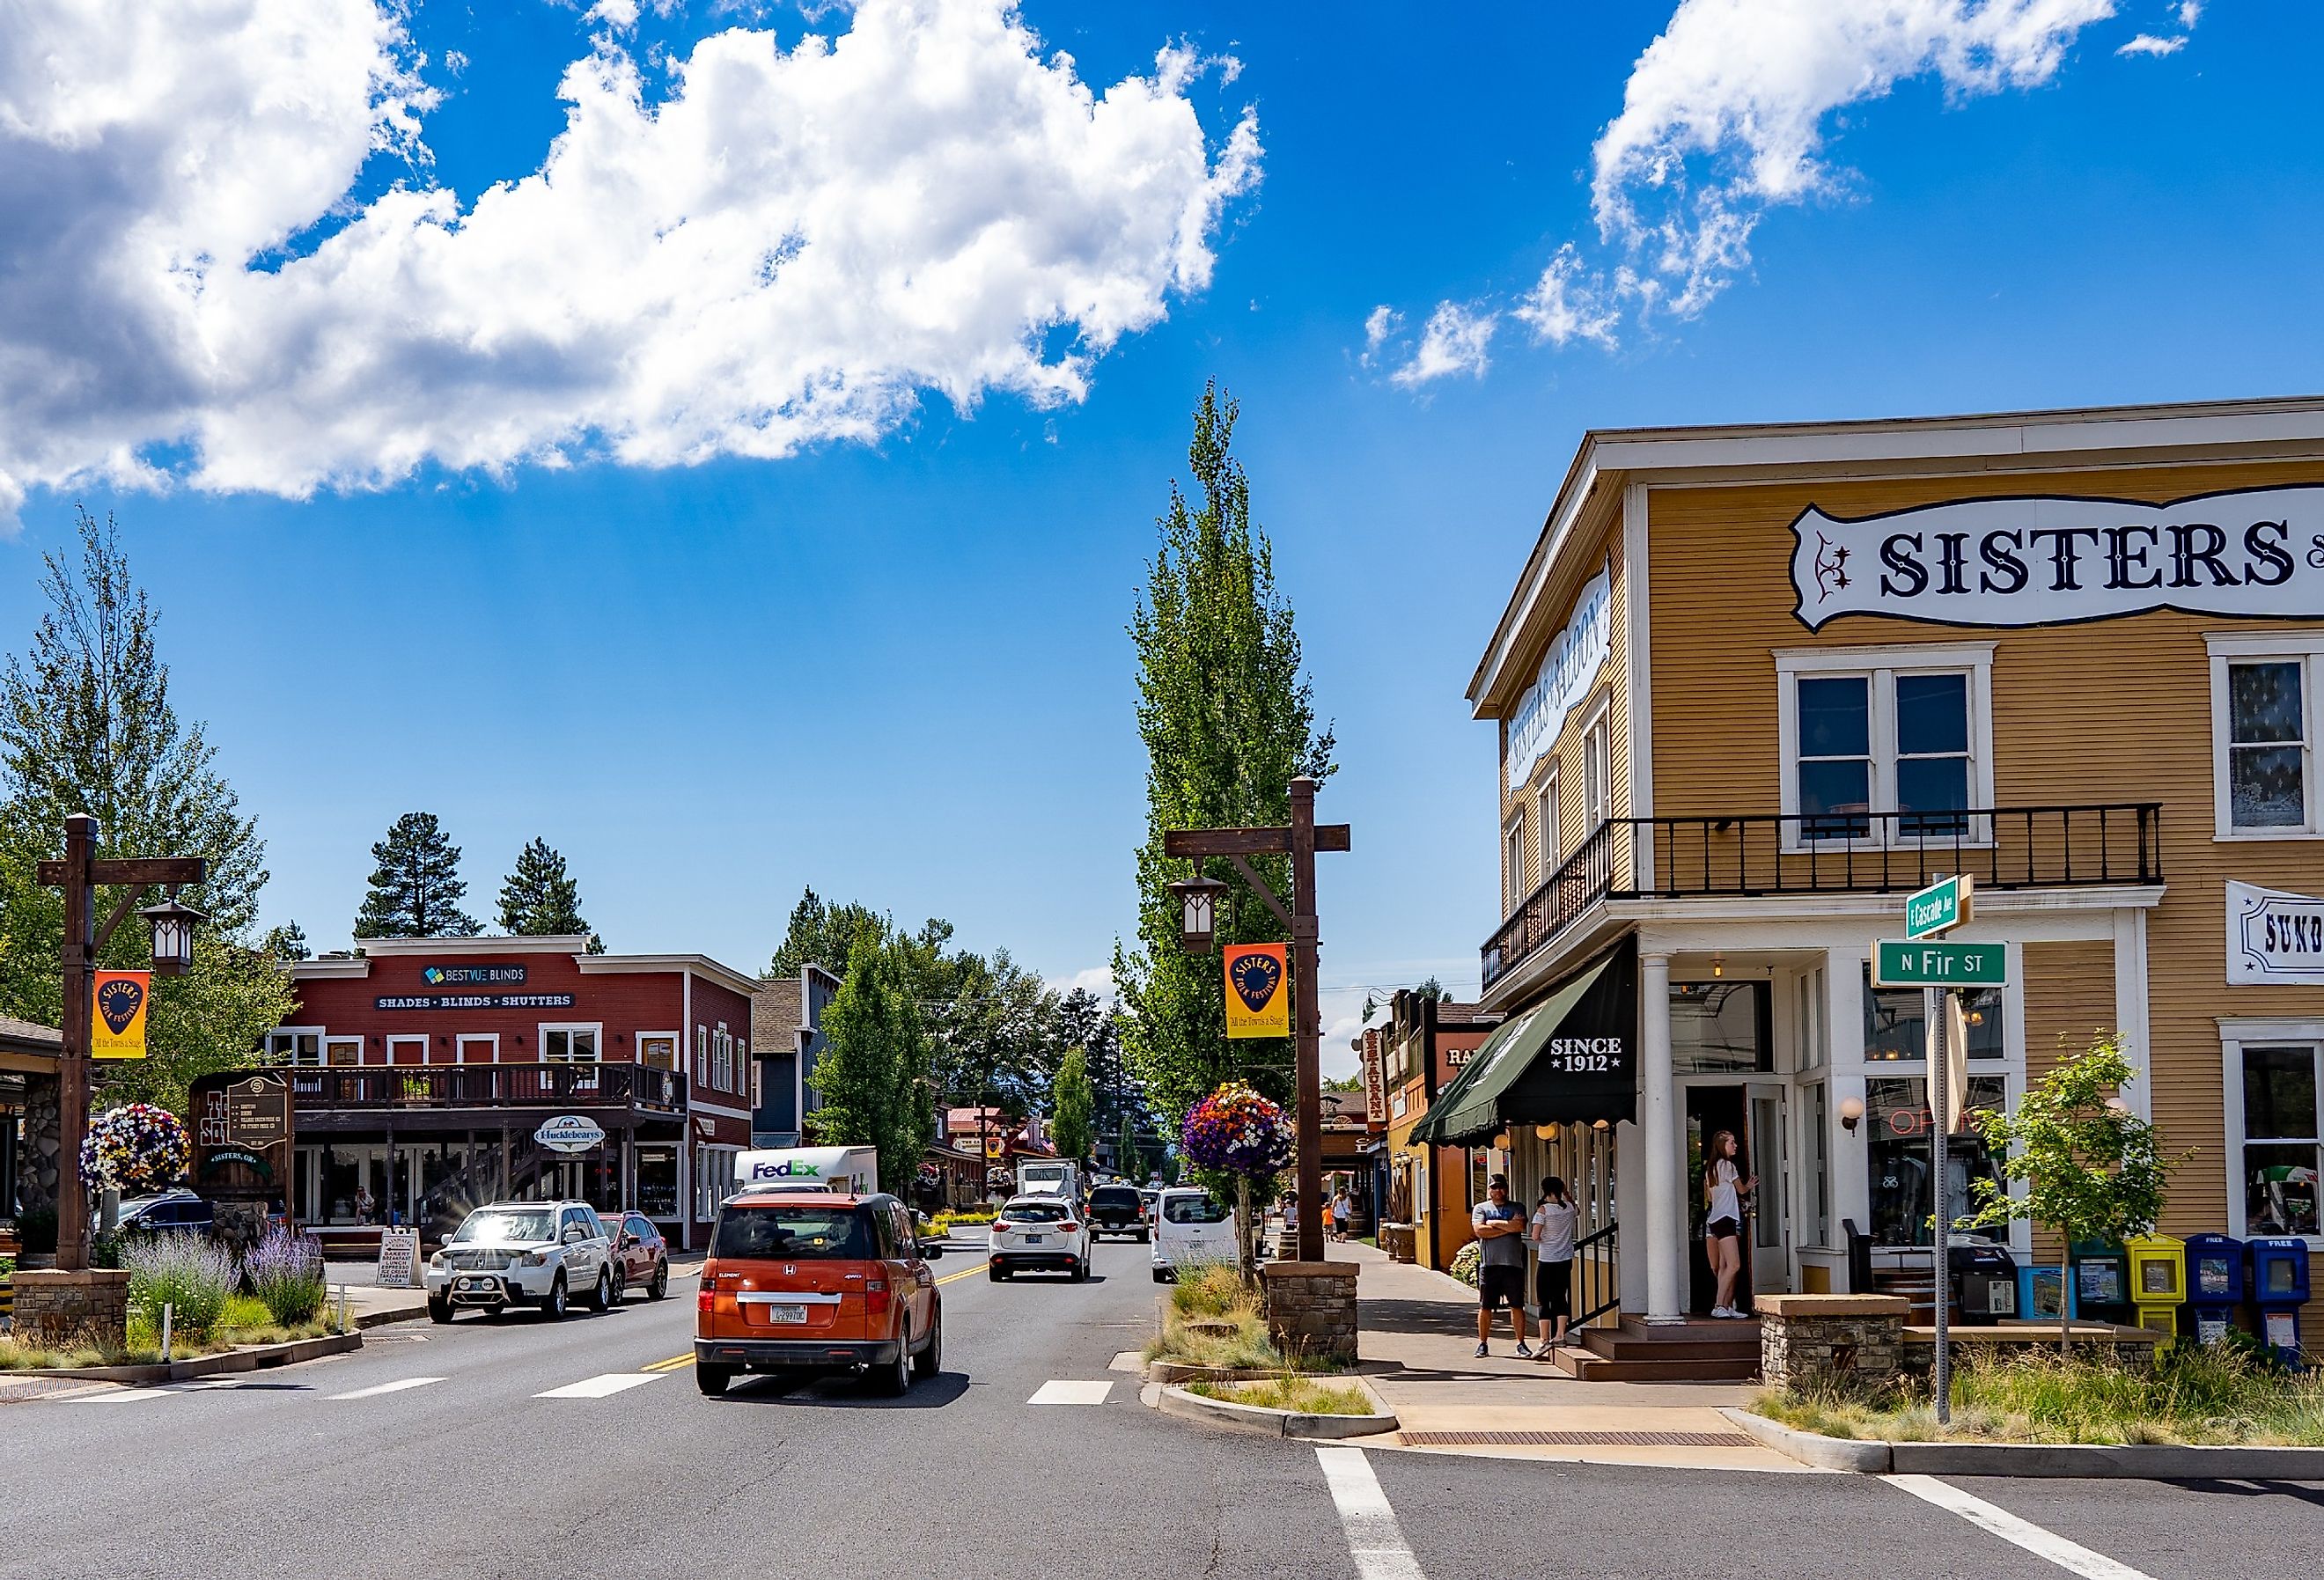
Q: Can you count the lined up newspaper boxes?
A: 6